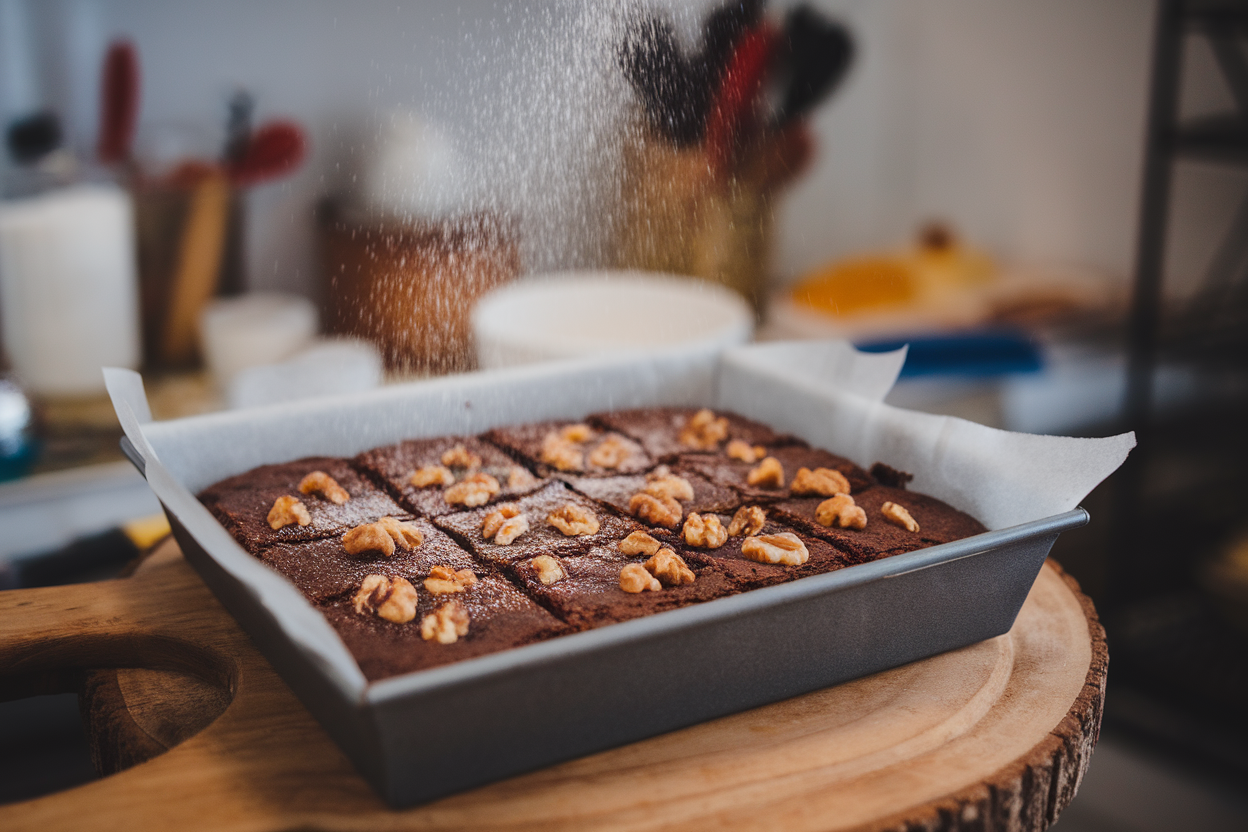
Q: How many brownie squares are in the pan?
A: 12